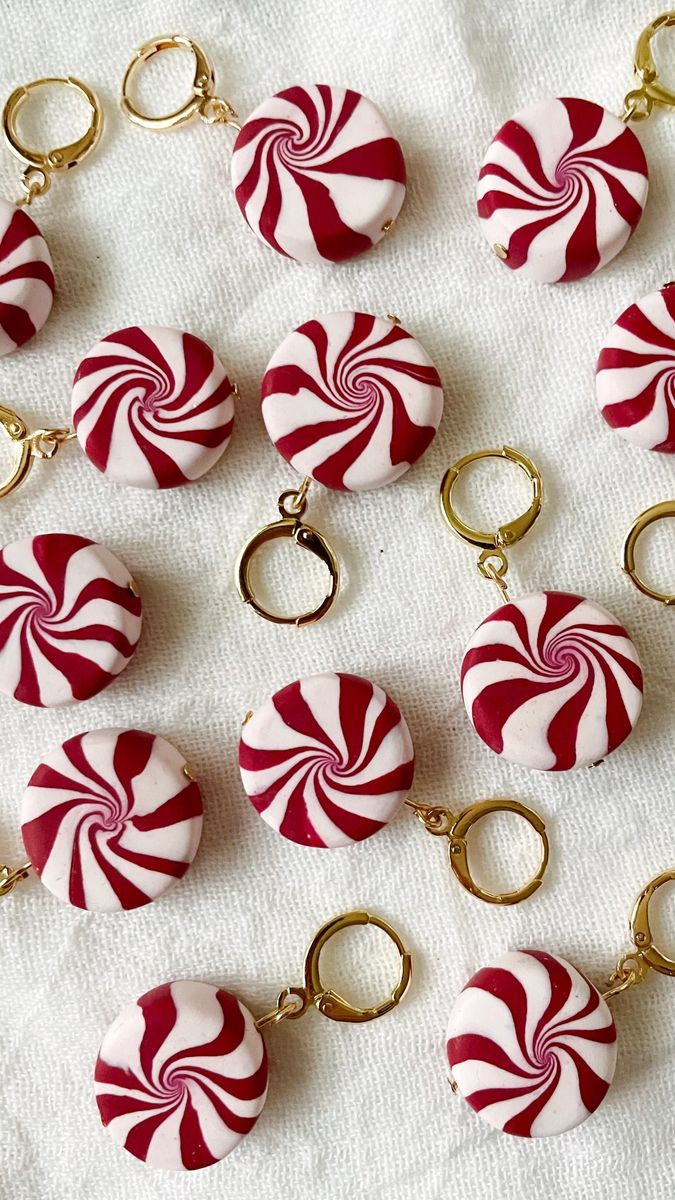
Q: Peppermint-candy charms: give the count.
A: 12